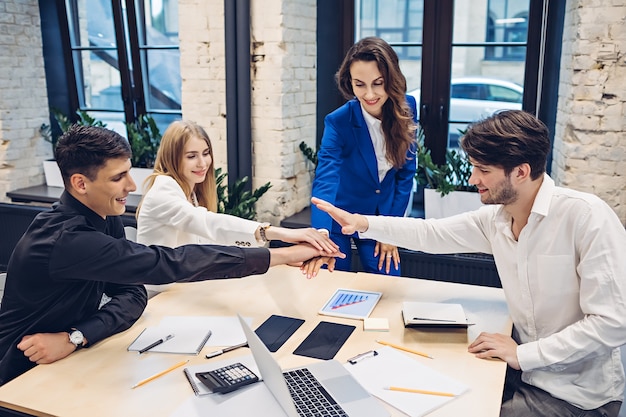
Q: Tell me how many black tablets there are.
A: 2